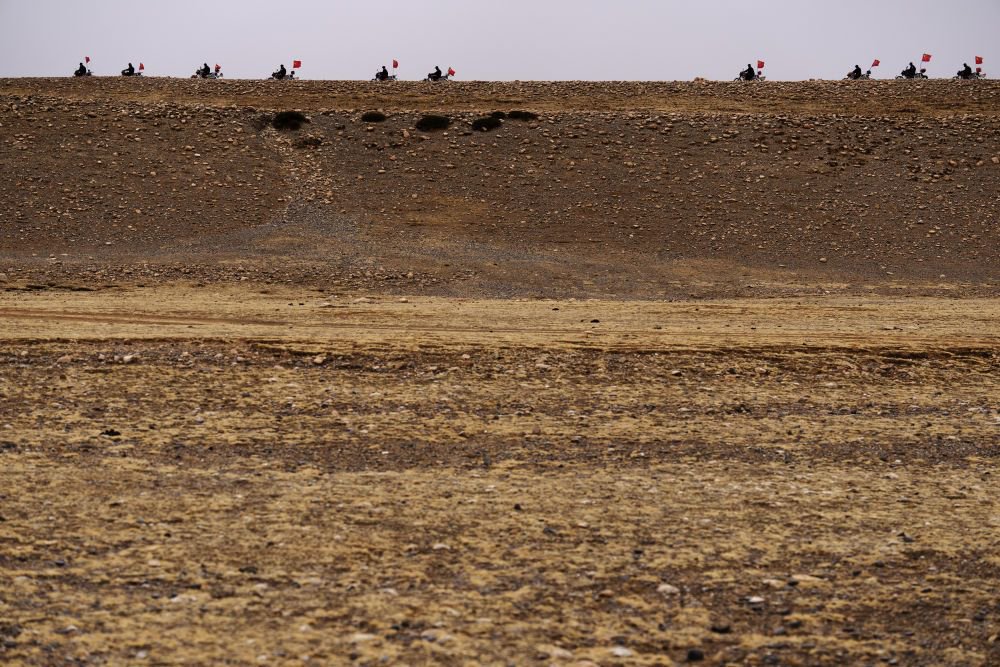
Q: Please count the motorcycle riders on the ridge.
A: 10